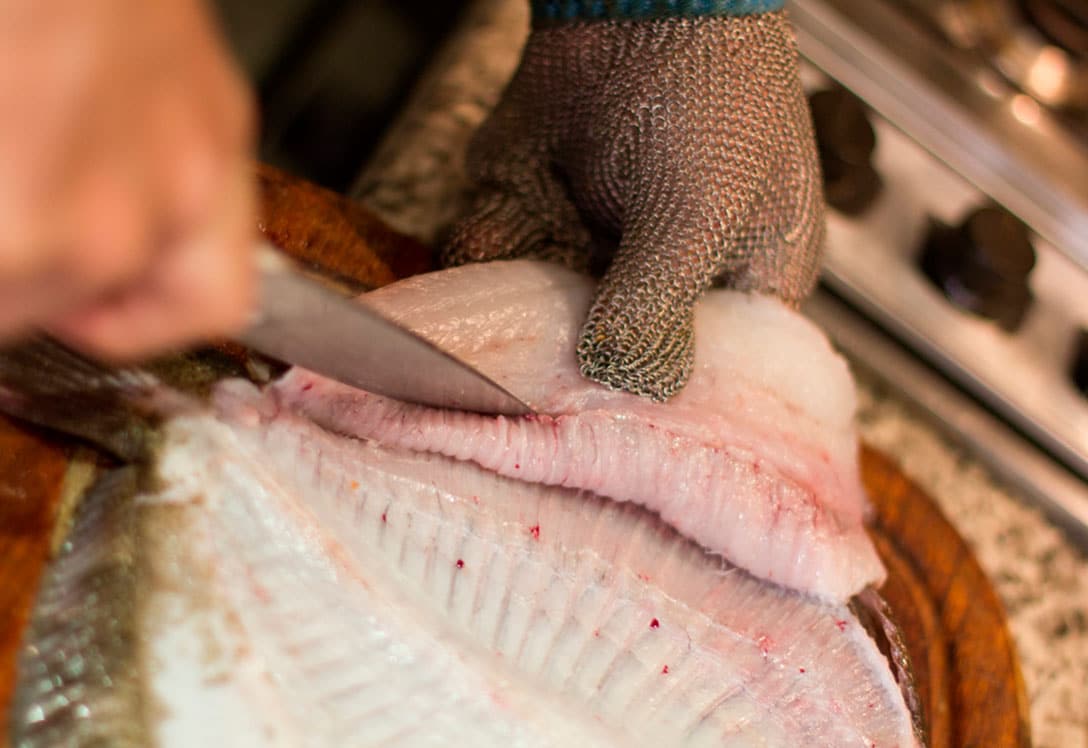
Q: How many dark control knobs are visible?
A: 3